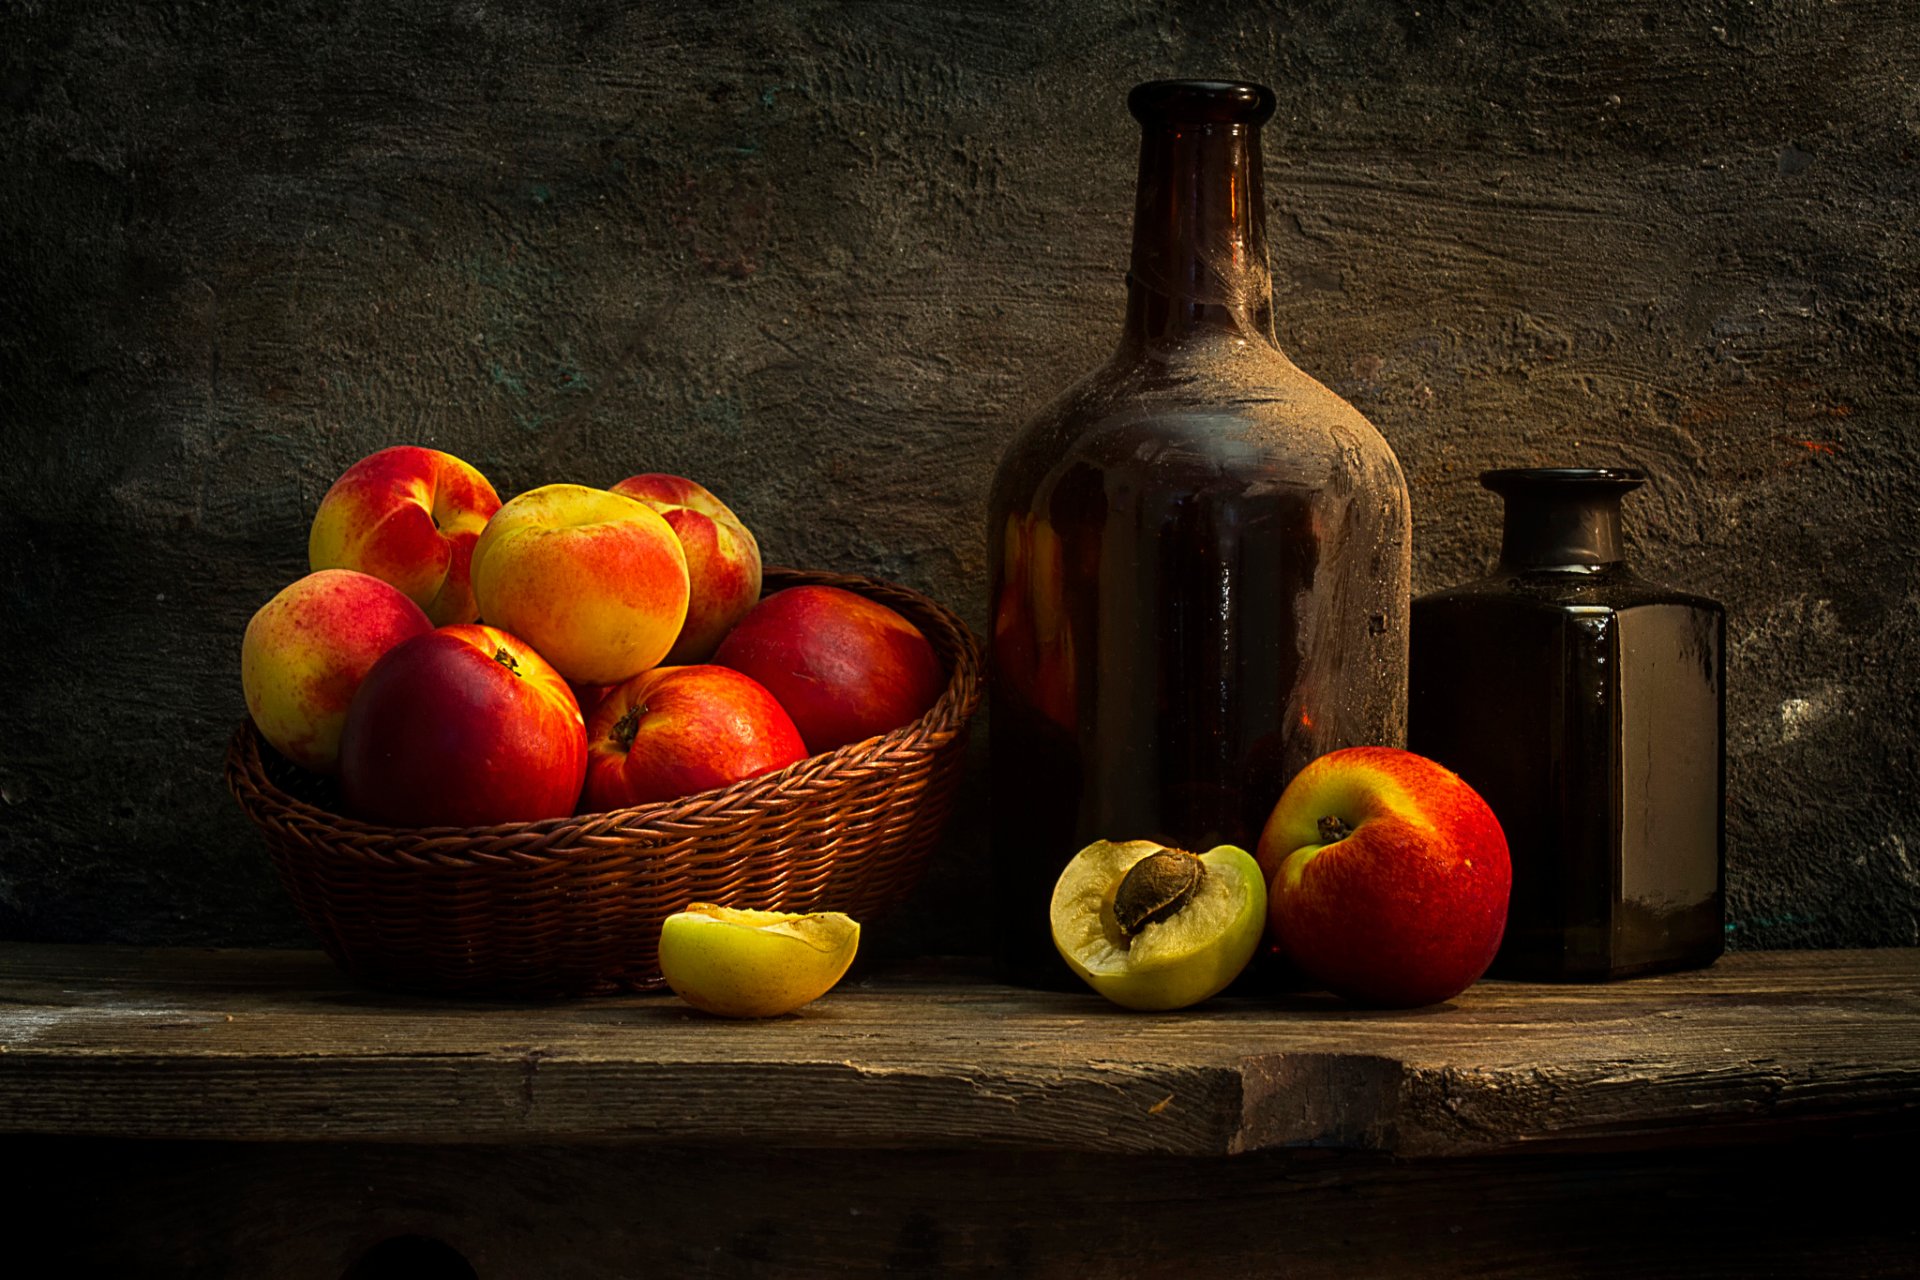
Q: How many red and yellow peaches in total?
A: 8